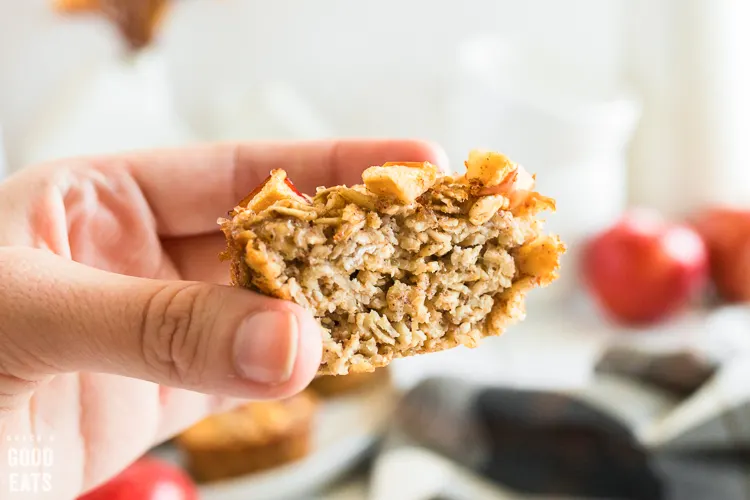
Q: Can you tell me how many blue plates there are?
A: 0